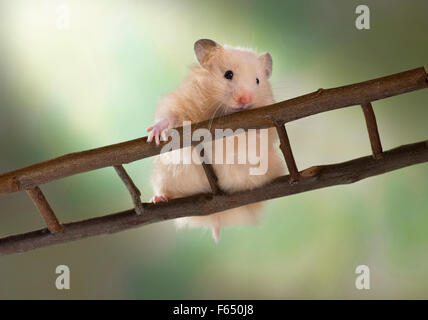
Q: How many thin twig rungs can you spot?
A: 5